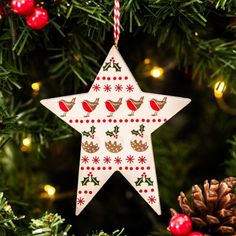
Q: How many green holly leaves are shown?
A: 12